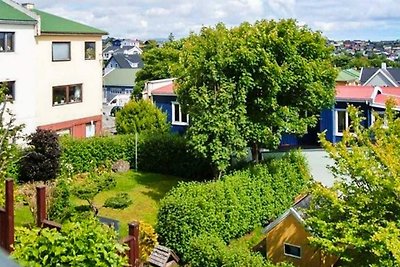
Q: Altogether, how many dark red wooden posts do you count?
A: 3